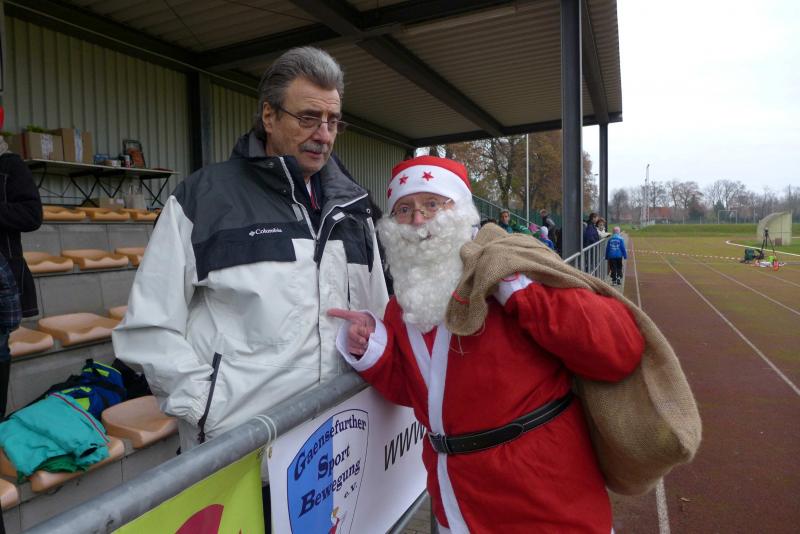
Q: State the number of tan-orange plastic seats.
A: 12